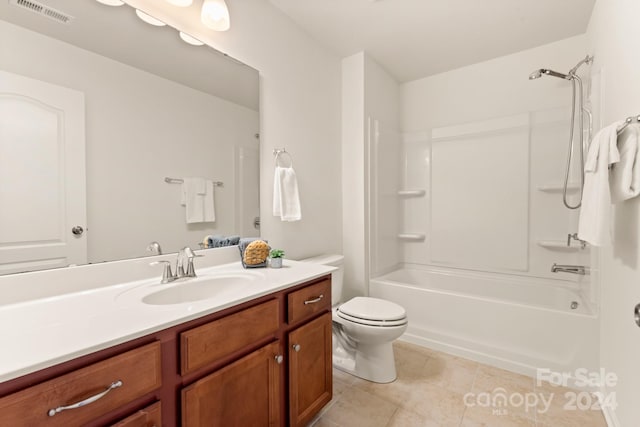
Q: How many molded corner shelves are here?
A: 4